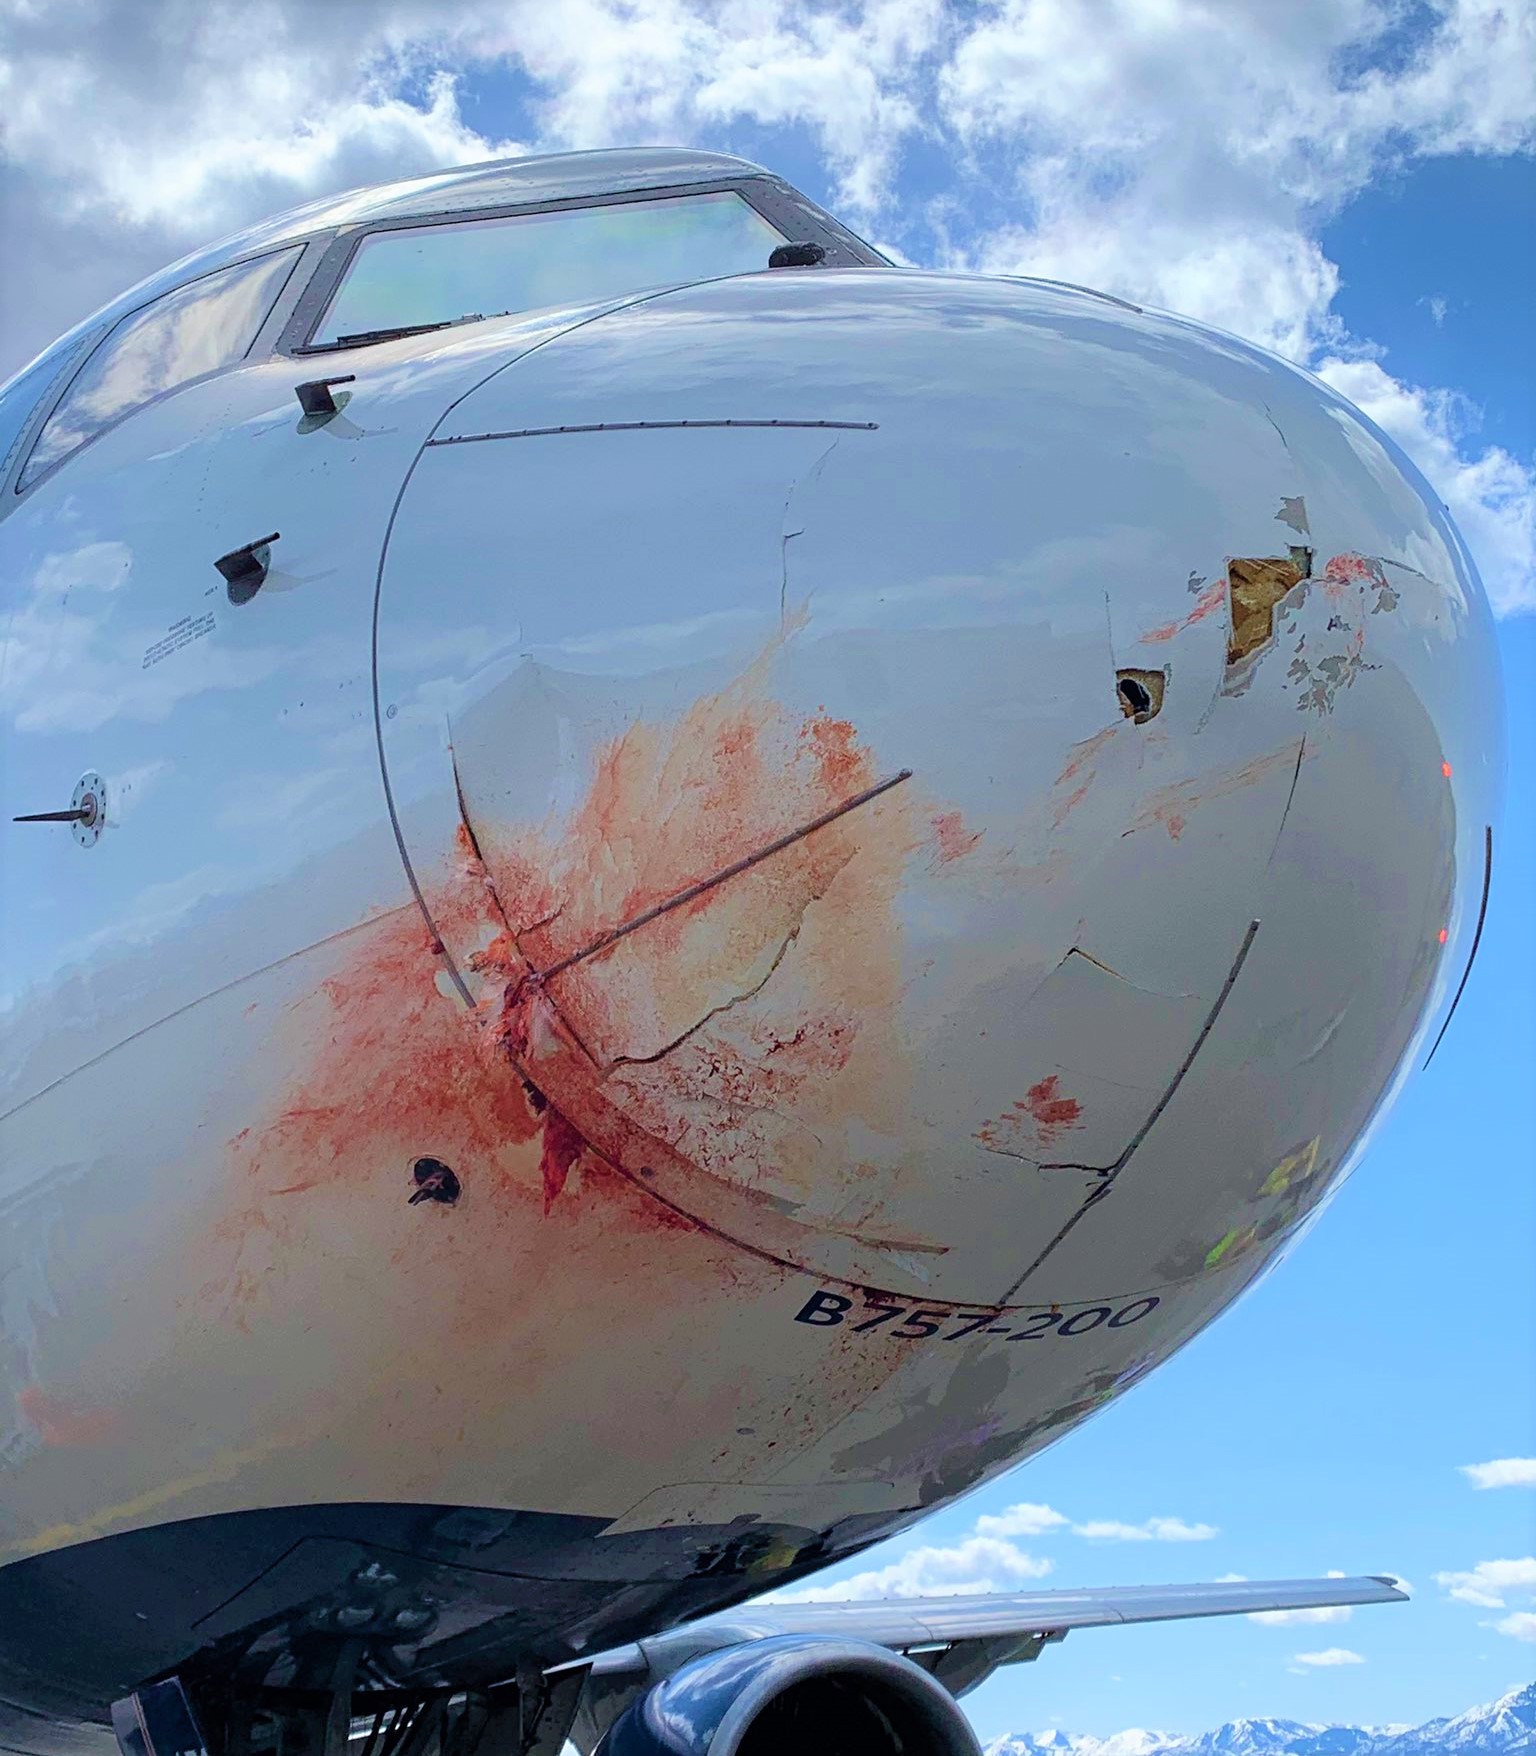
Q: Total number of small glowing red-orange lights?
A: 2